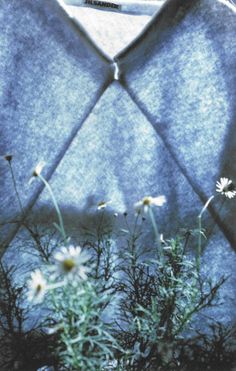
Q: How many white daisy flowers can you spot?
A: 6